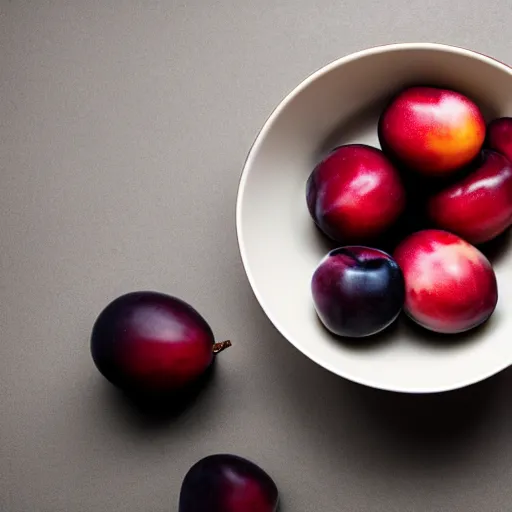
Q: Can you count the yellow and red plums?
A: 1